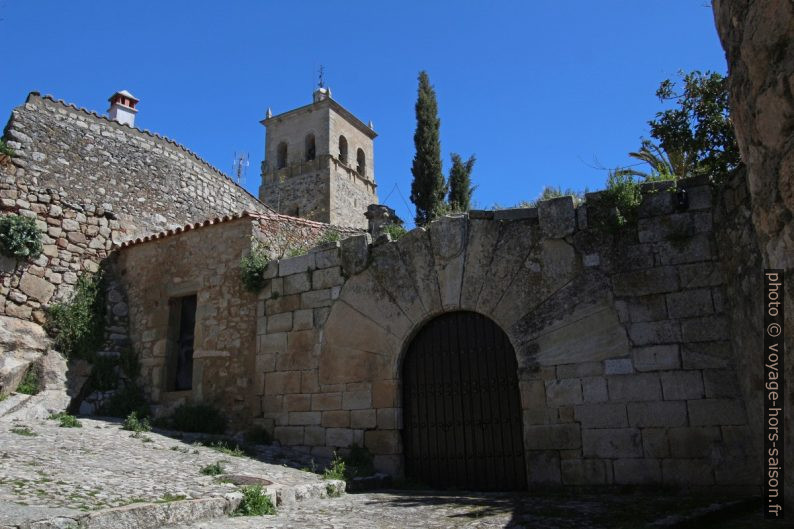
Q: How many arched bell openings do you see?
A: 4